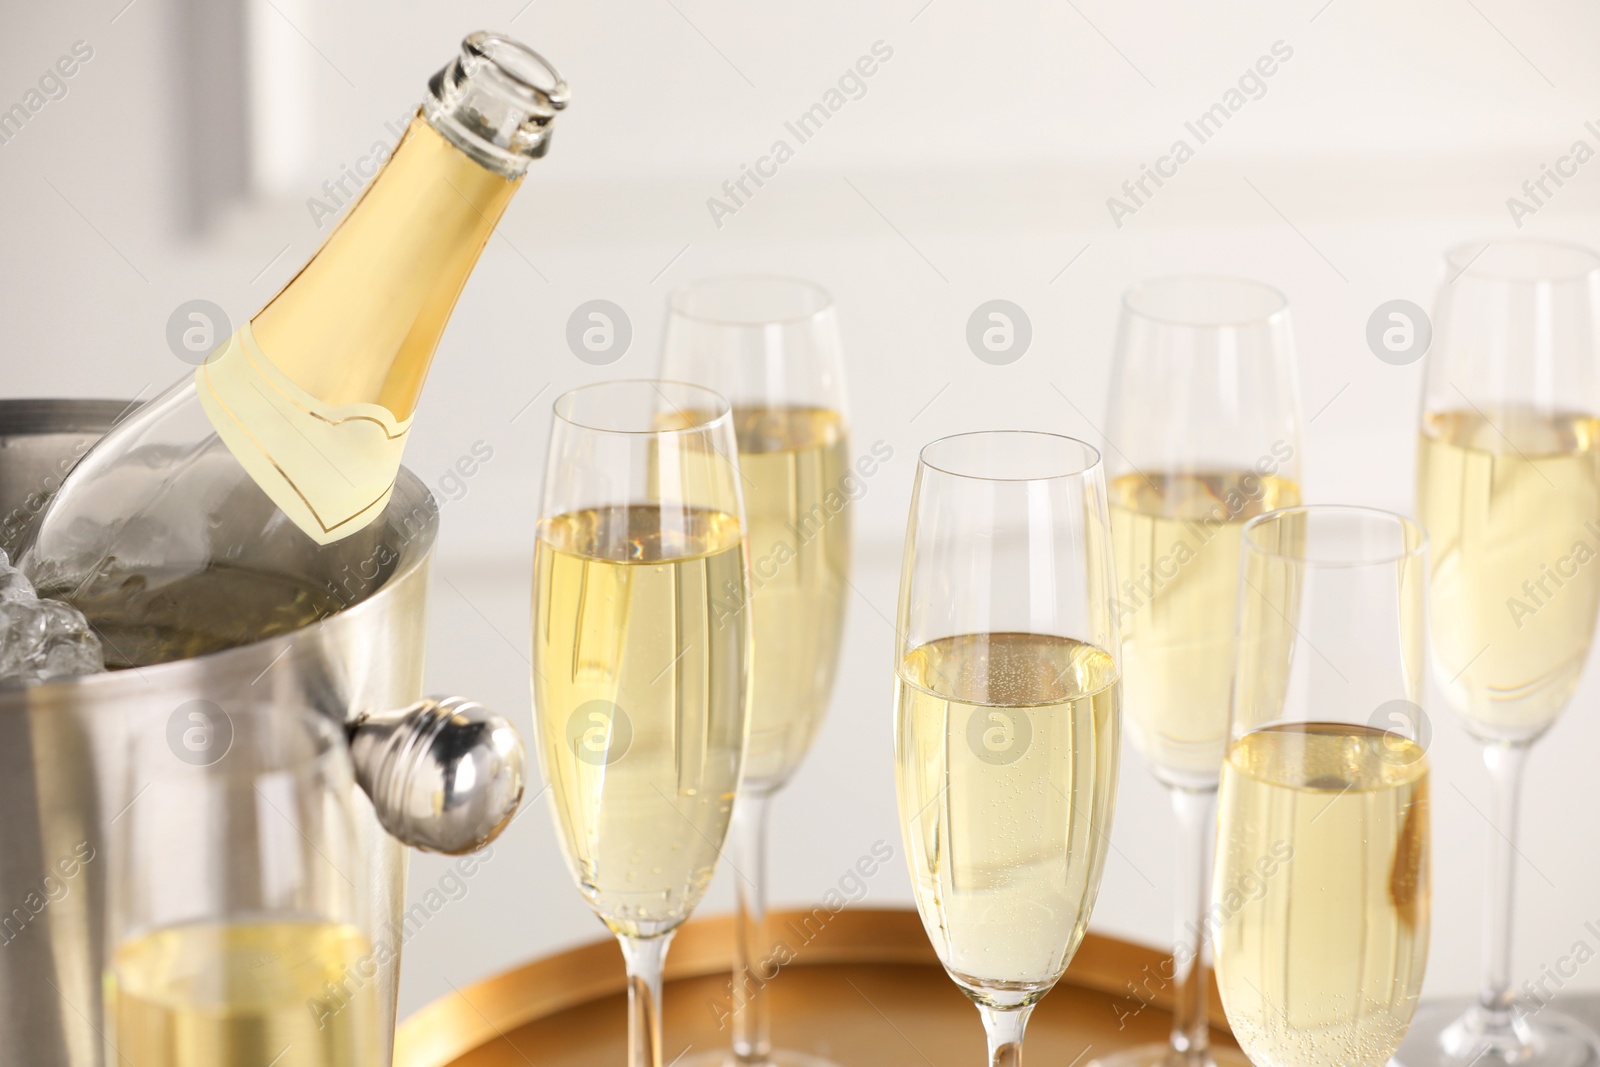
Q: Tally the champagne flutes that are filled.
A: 7